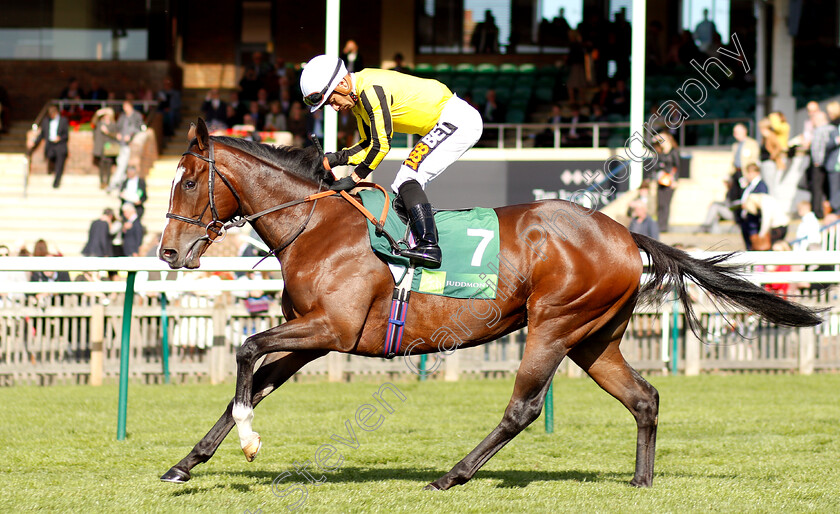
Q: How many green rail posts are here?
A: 5